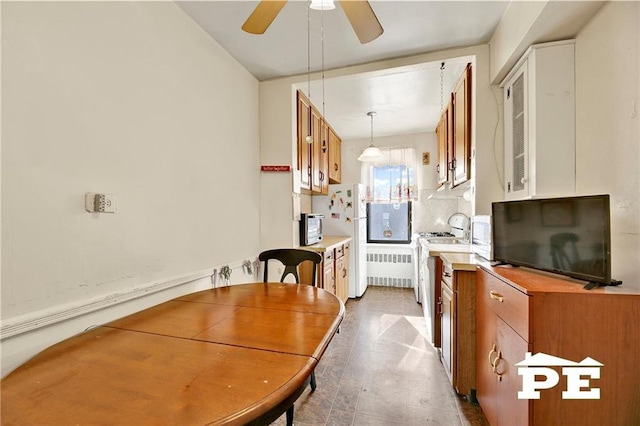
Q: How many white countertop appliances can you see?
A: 1